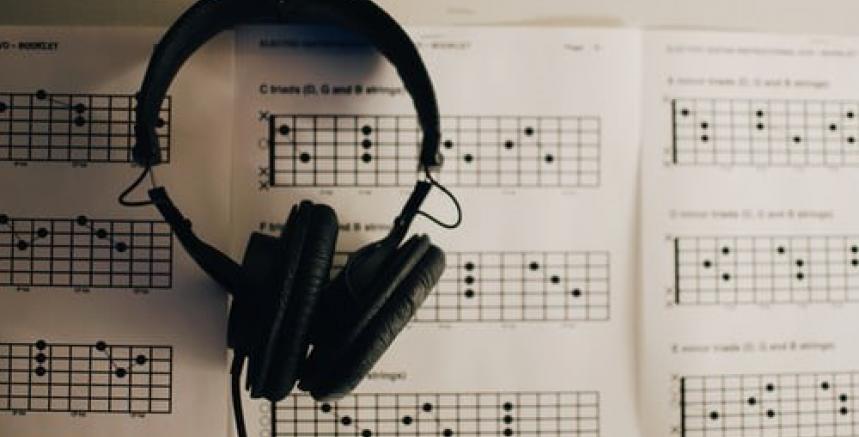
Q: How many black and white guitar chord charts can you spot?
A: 9